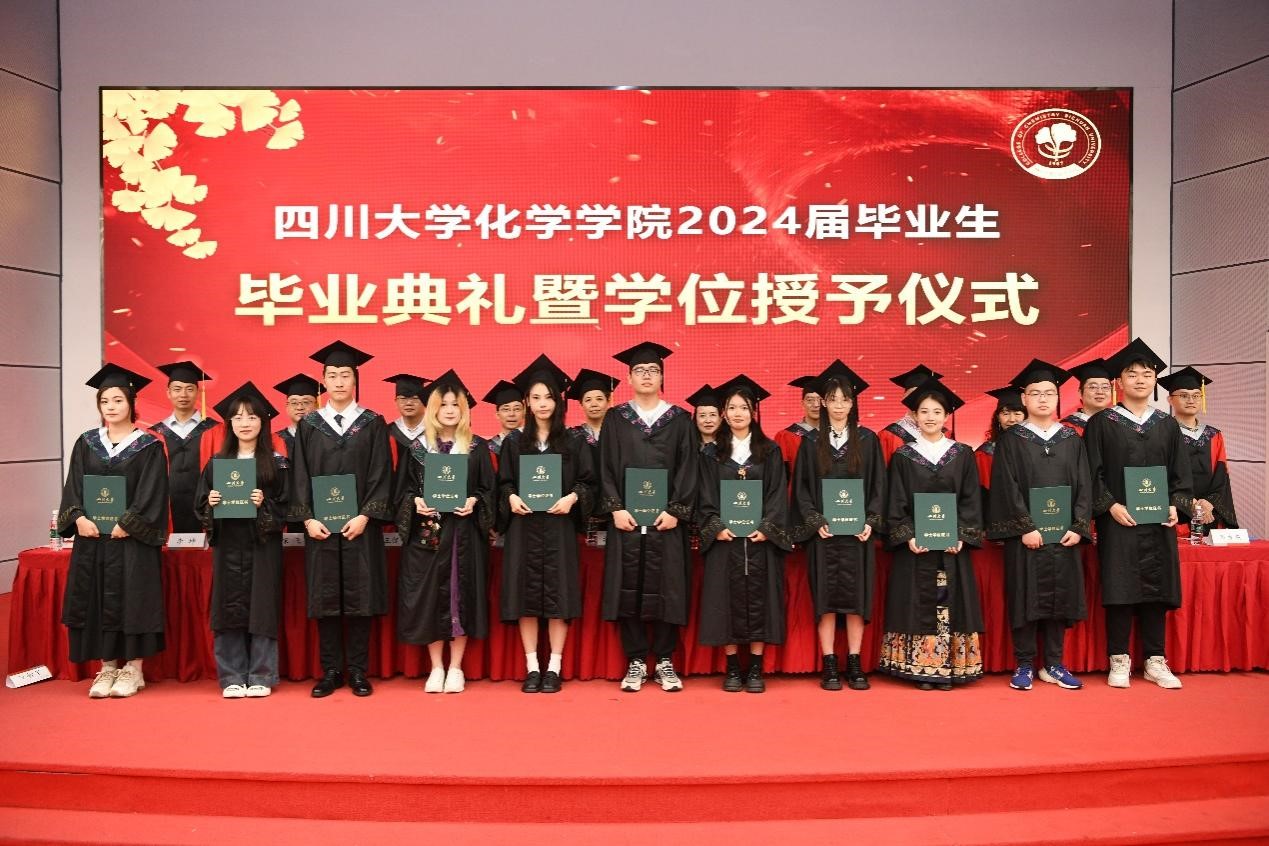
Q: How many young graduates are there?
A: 11